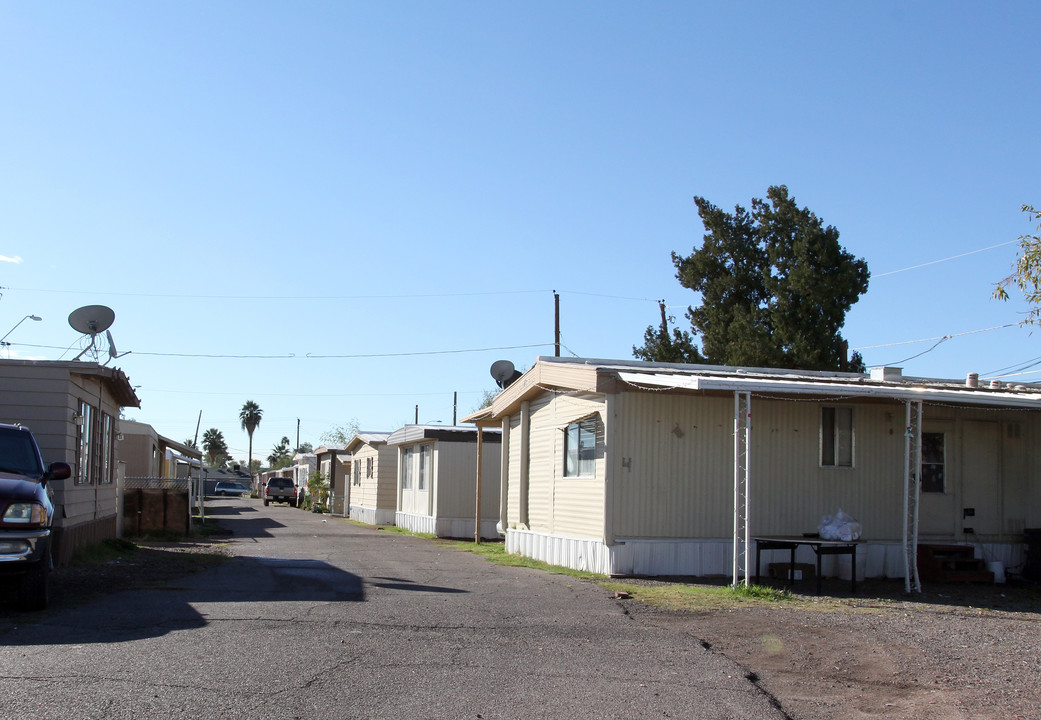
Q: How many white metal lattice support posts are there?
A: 2